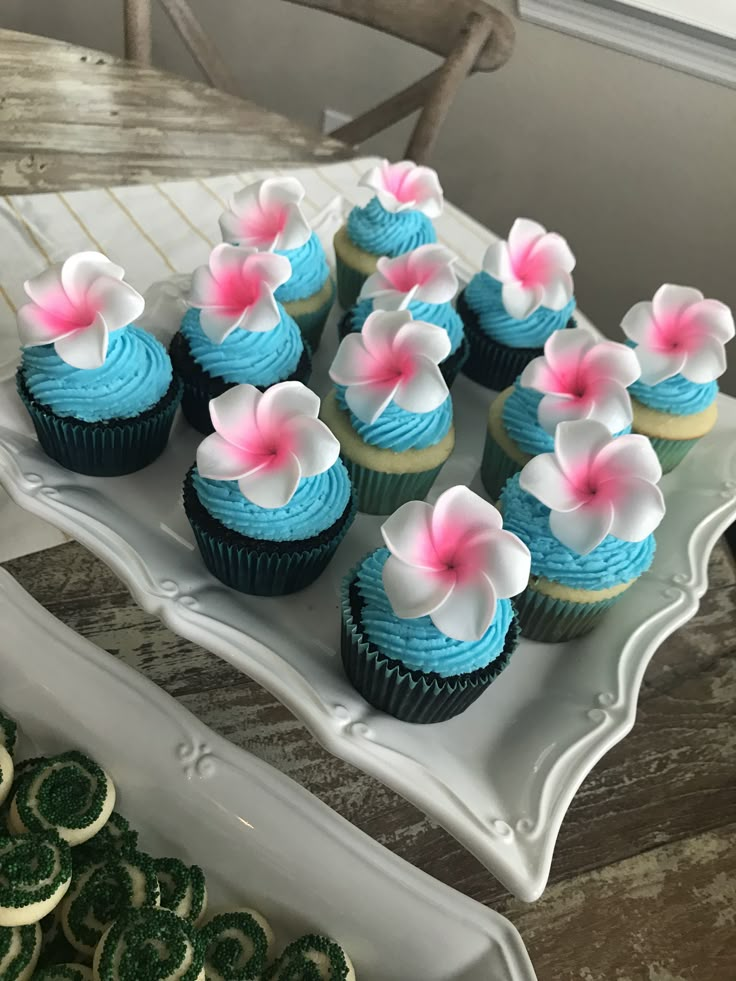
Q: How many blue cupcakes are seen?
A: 12